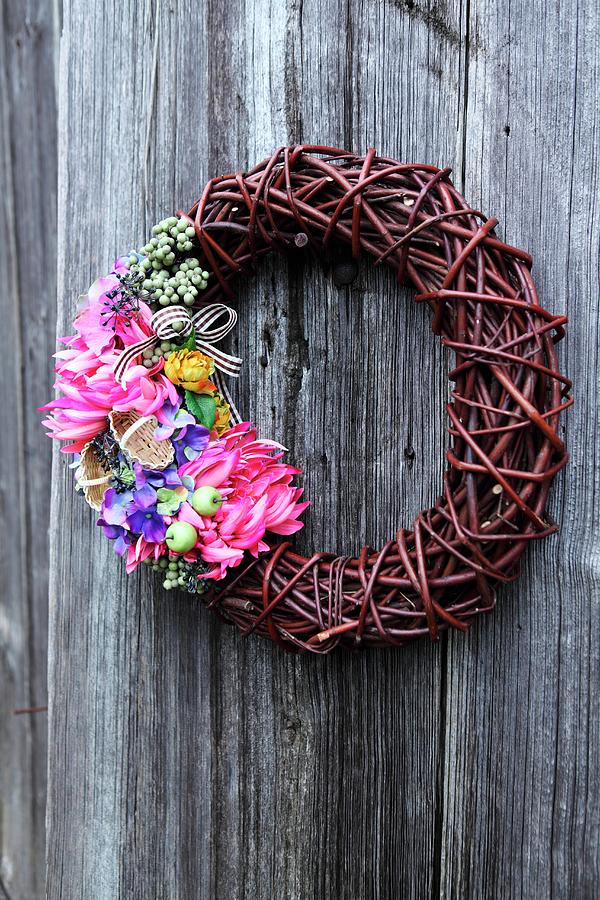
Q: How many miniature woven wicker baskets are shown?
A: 2